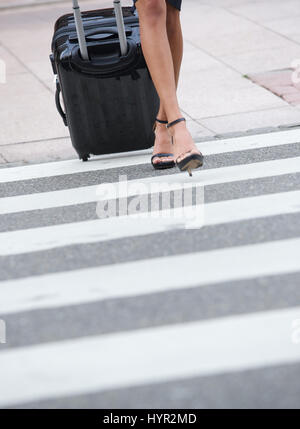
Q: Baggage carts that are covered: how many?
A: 0